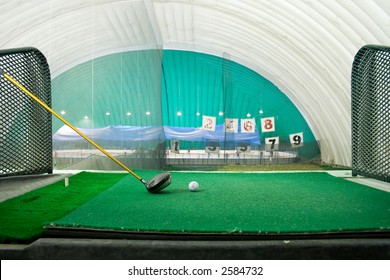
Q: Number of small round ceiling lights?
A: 10